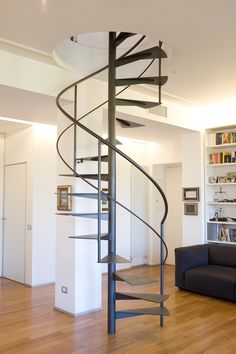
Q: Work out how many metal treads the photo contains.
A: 15